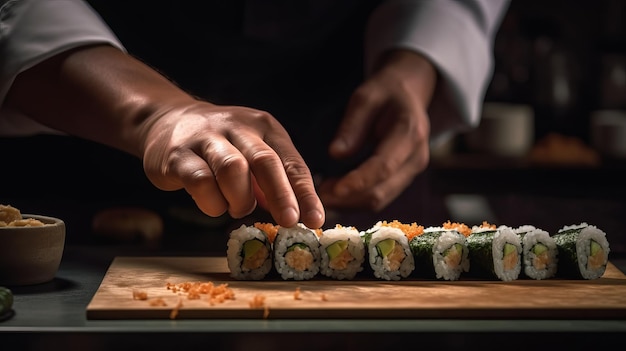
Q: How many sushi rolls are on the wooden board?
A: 8